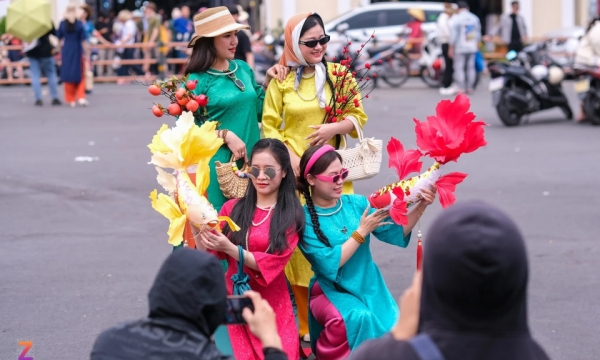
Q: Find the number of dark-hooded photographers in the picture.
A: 2